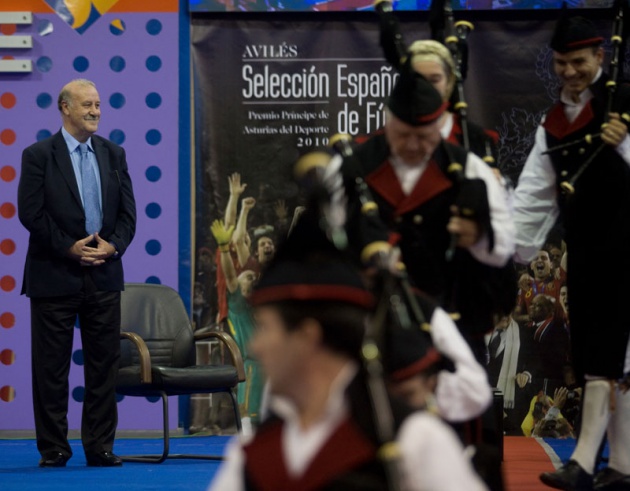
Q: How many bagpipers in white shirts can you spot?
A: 5